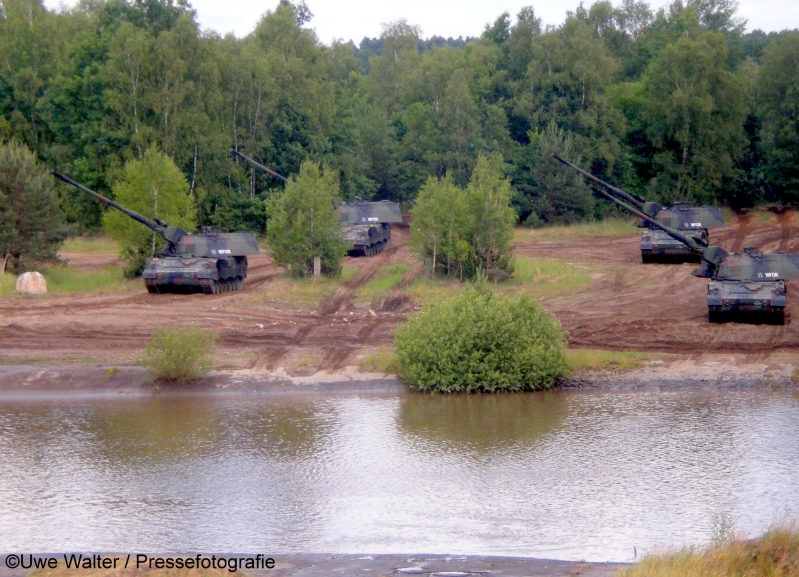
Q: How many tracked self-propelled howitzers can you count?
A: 4